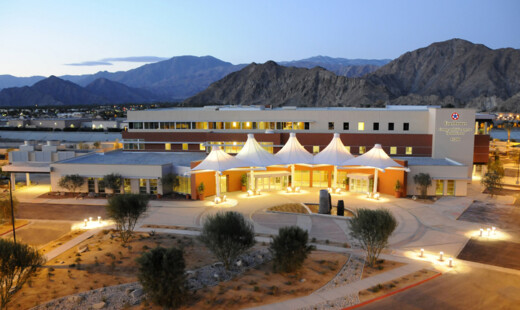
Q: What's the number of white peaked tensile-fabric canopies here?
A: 5